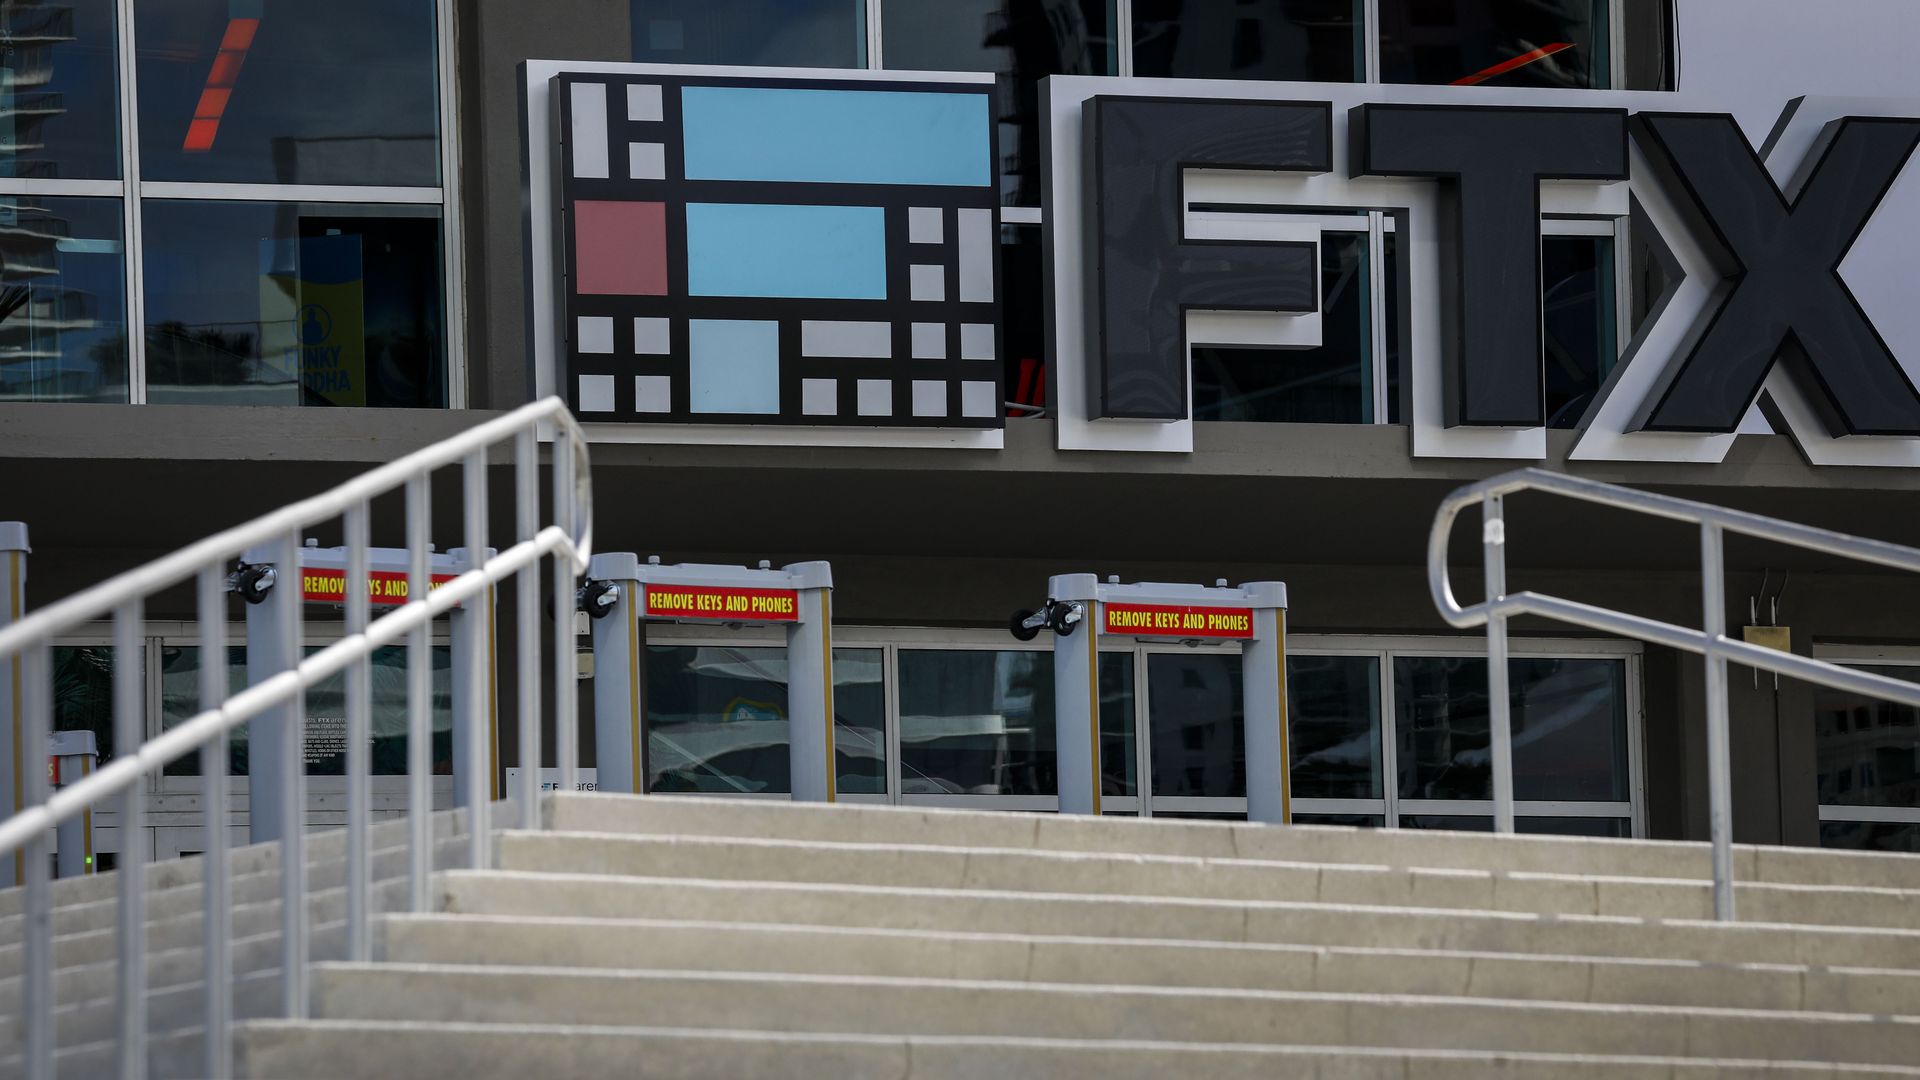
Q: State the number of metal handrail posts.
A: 11